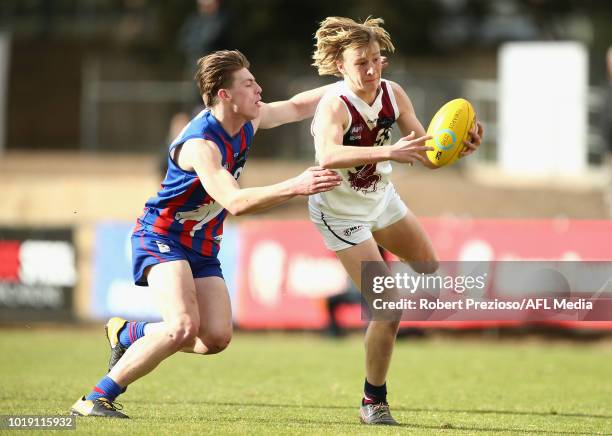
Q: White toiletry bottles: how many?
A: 0